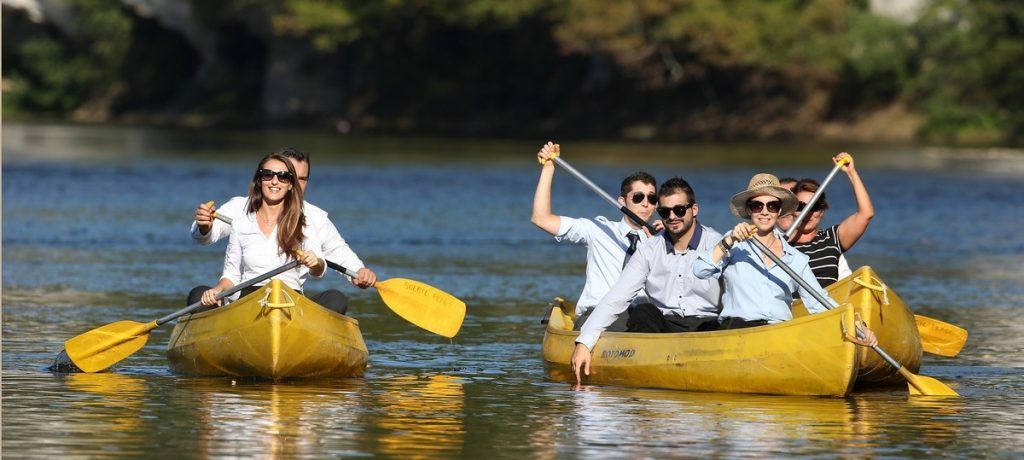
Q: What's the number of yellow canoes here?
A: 3